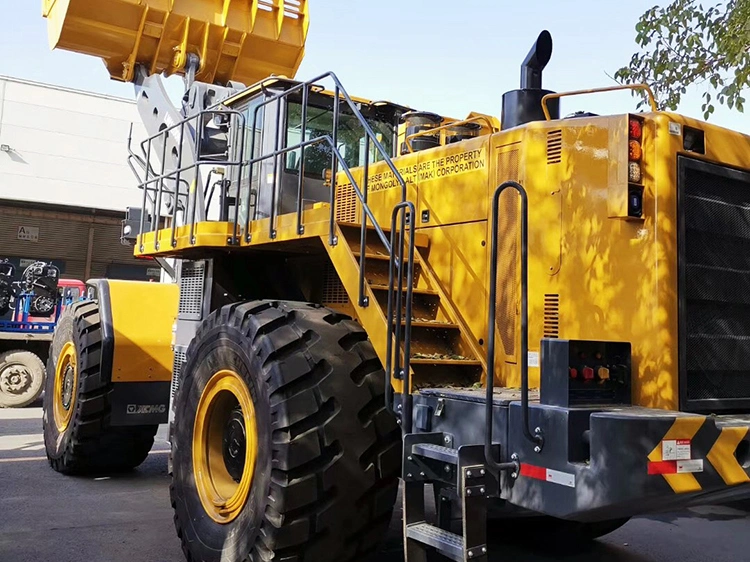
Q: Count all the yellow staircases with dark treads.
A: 1